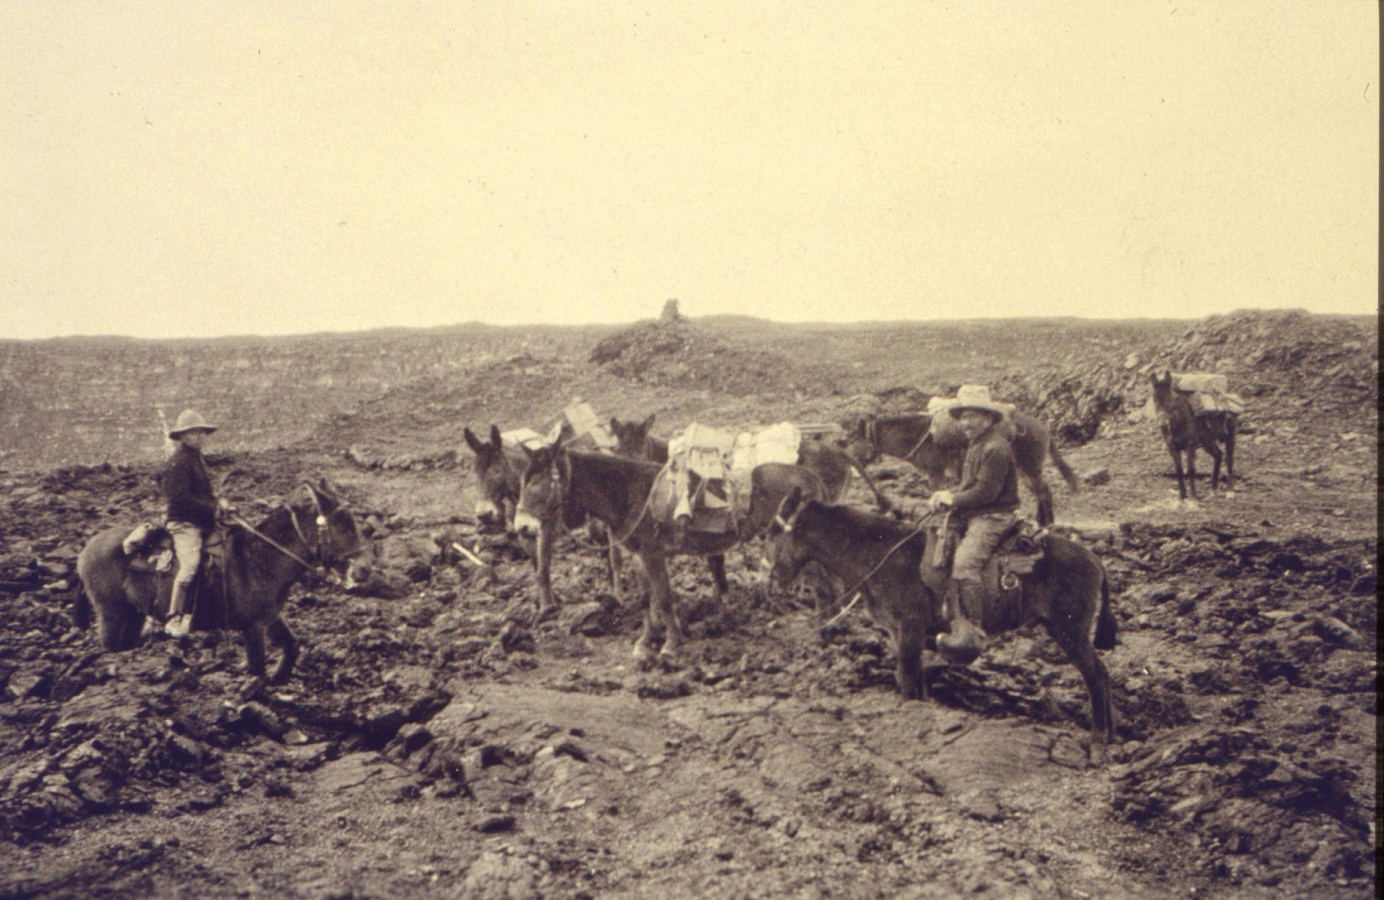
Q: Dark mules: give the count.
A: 7